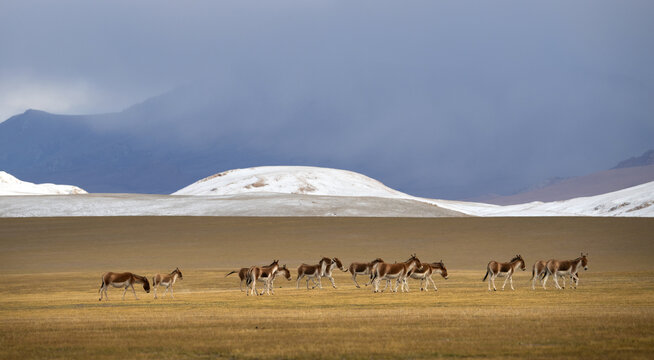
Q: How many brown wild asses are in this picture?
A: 12